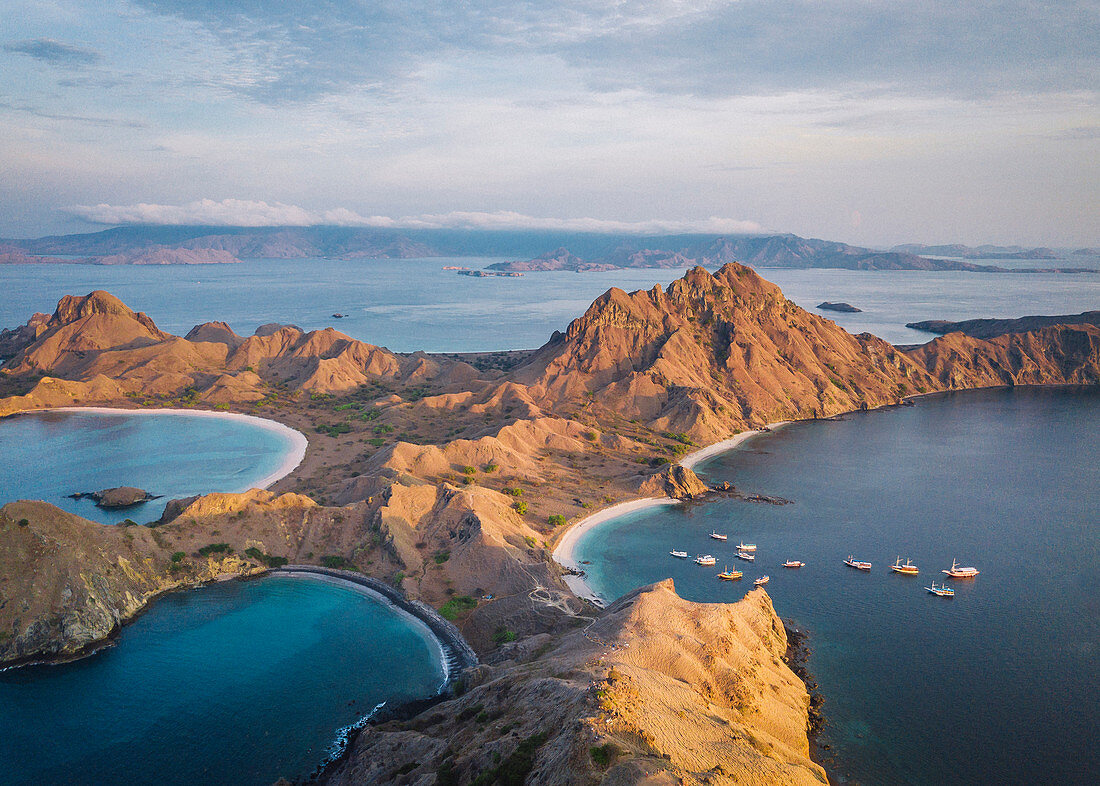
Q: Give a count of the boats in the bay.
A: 12